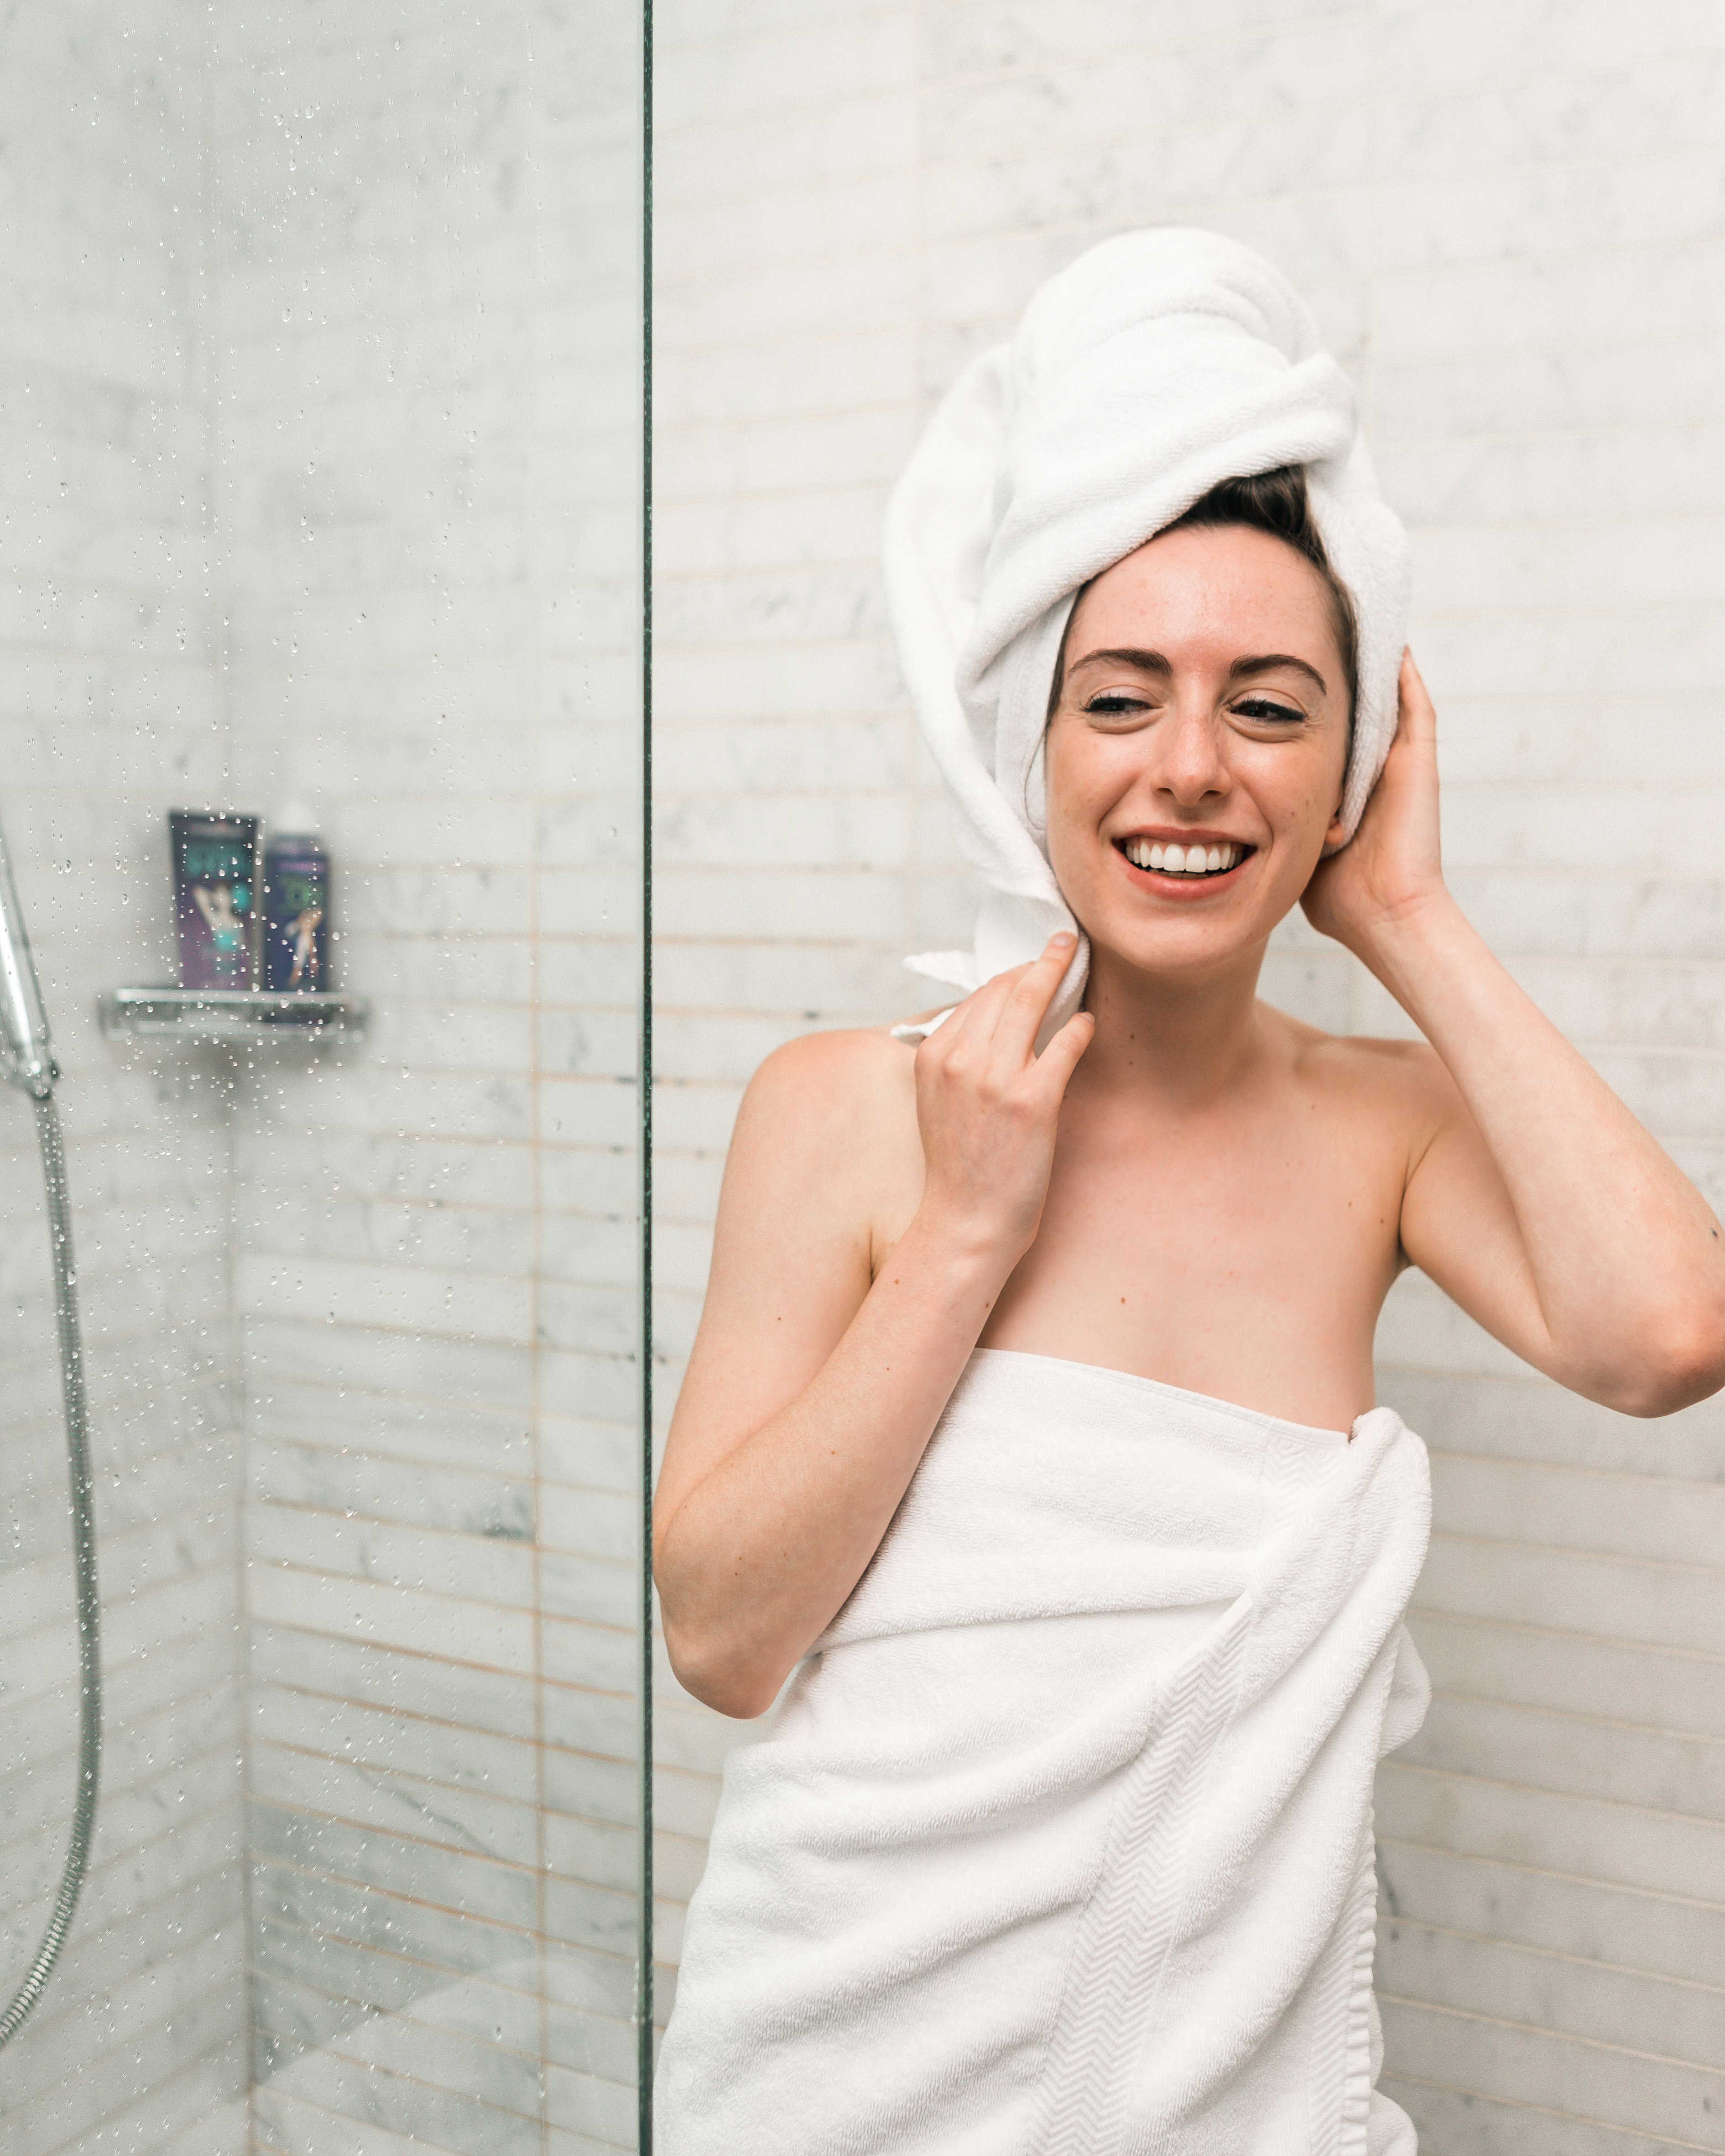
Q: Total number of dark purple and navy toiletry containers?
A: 2